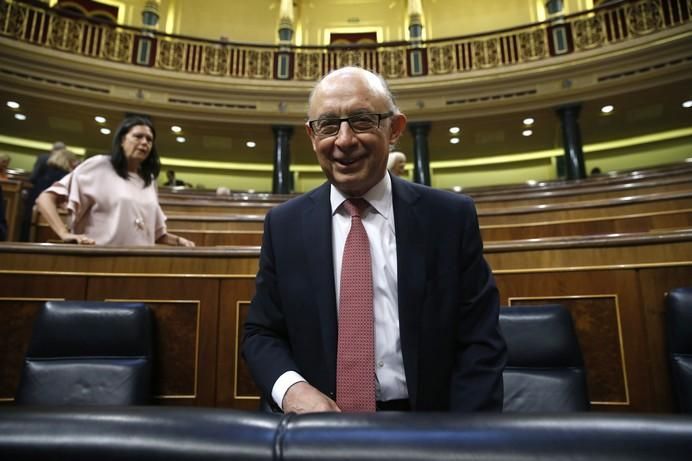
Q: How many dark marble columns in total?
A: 3